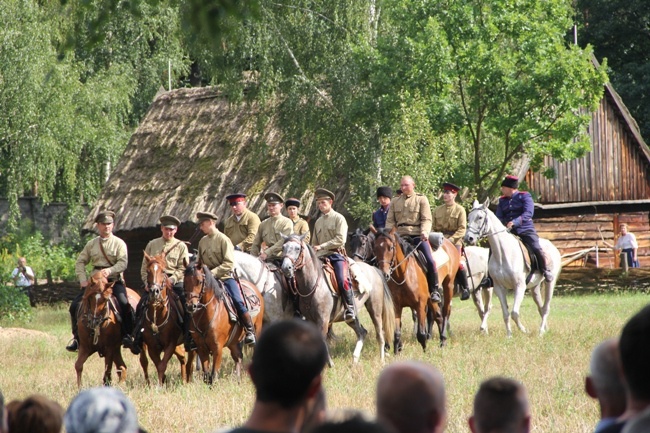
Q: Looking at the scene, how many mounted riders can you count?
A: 11